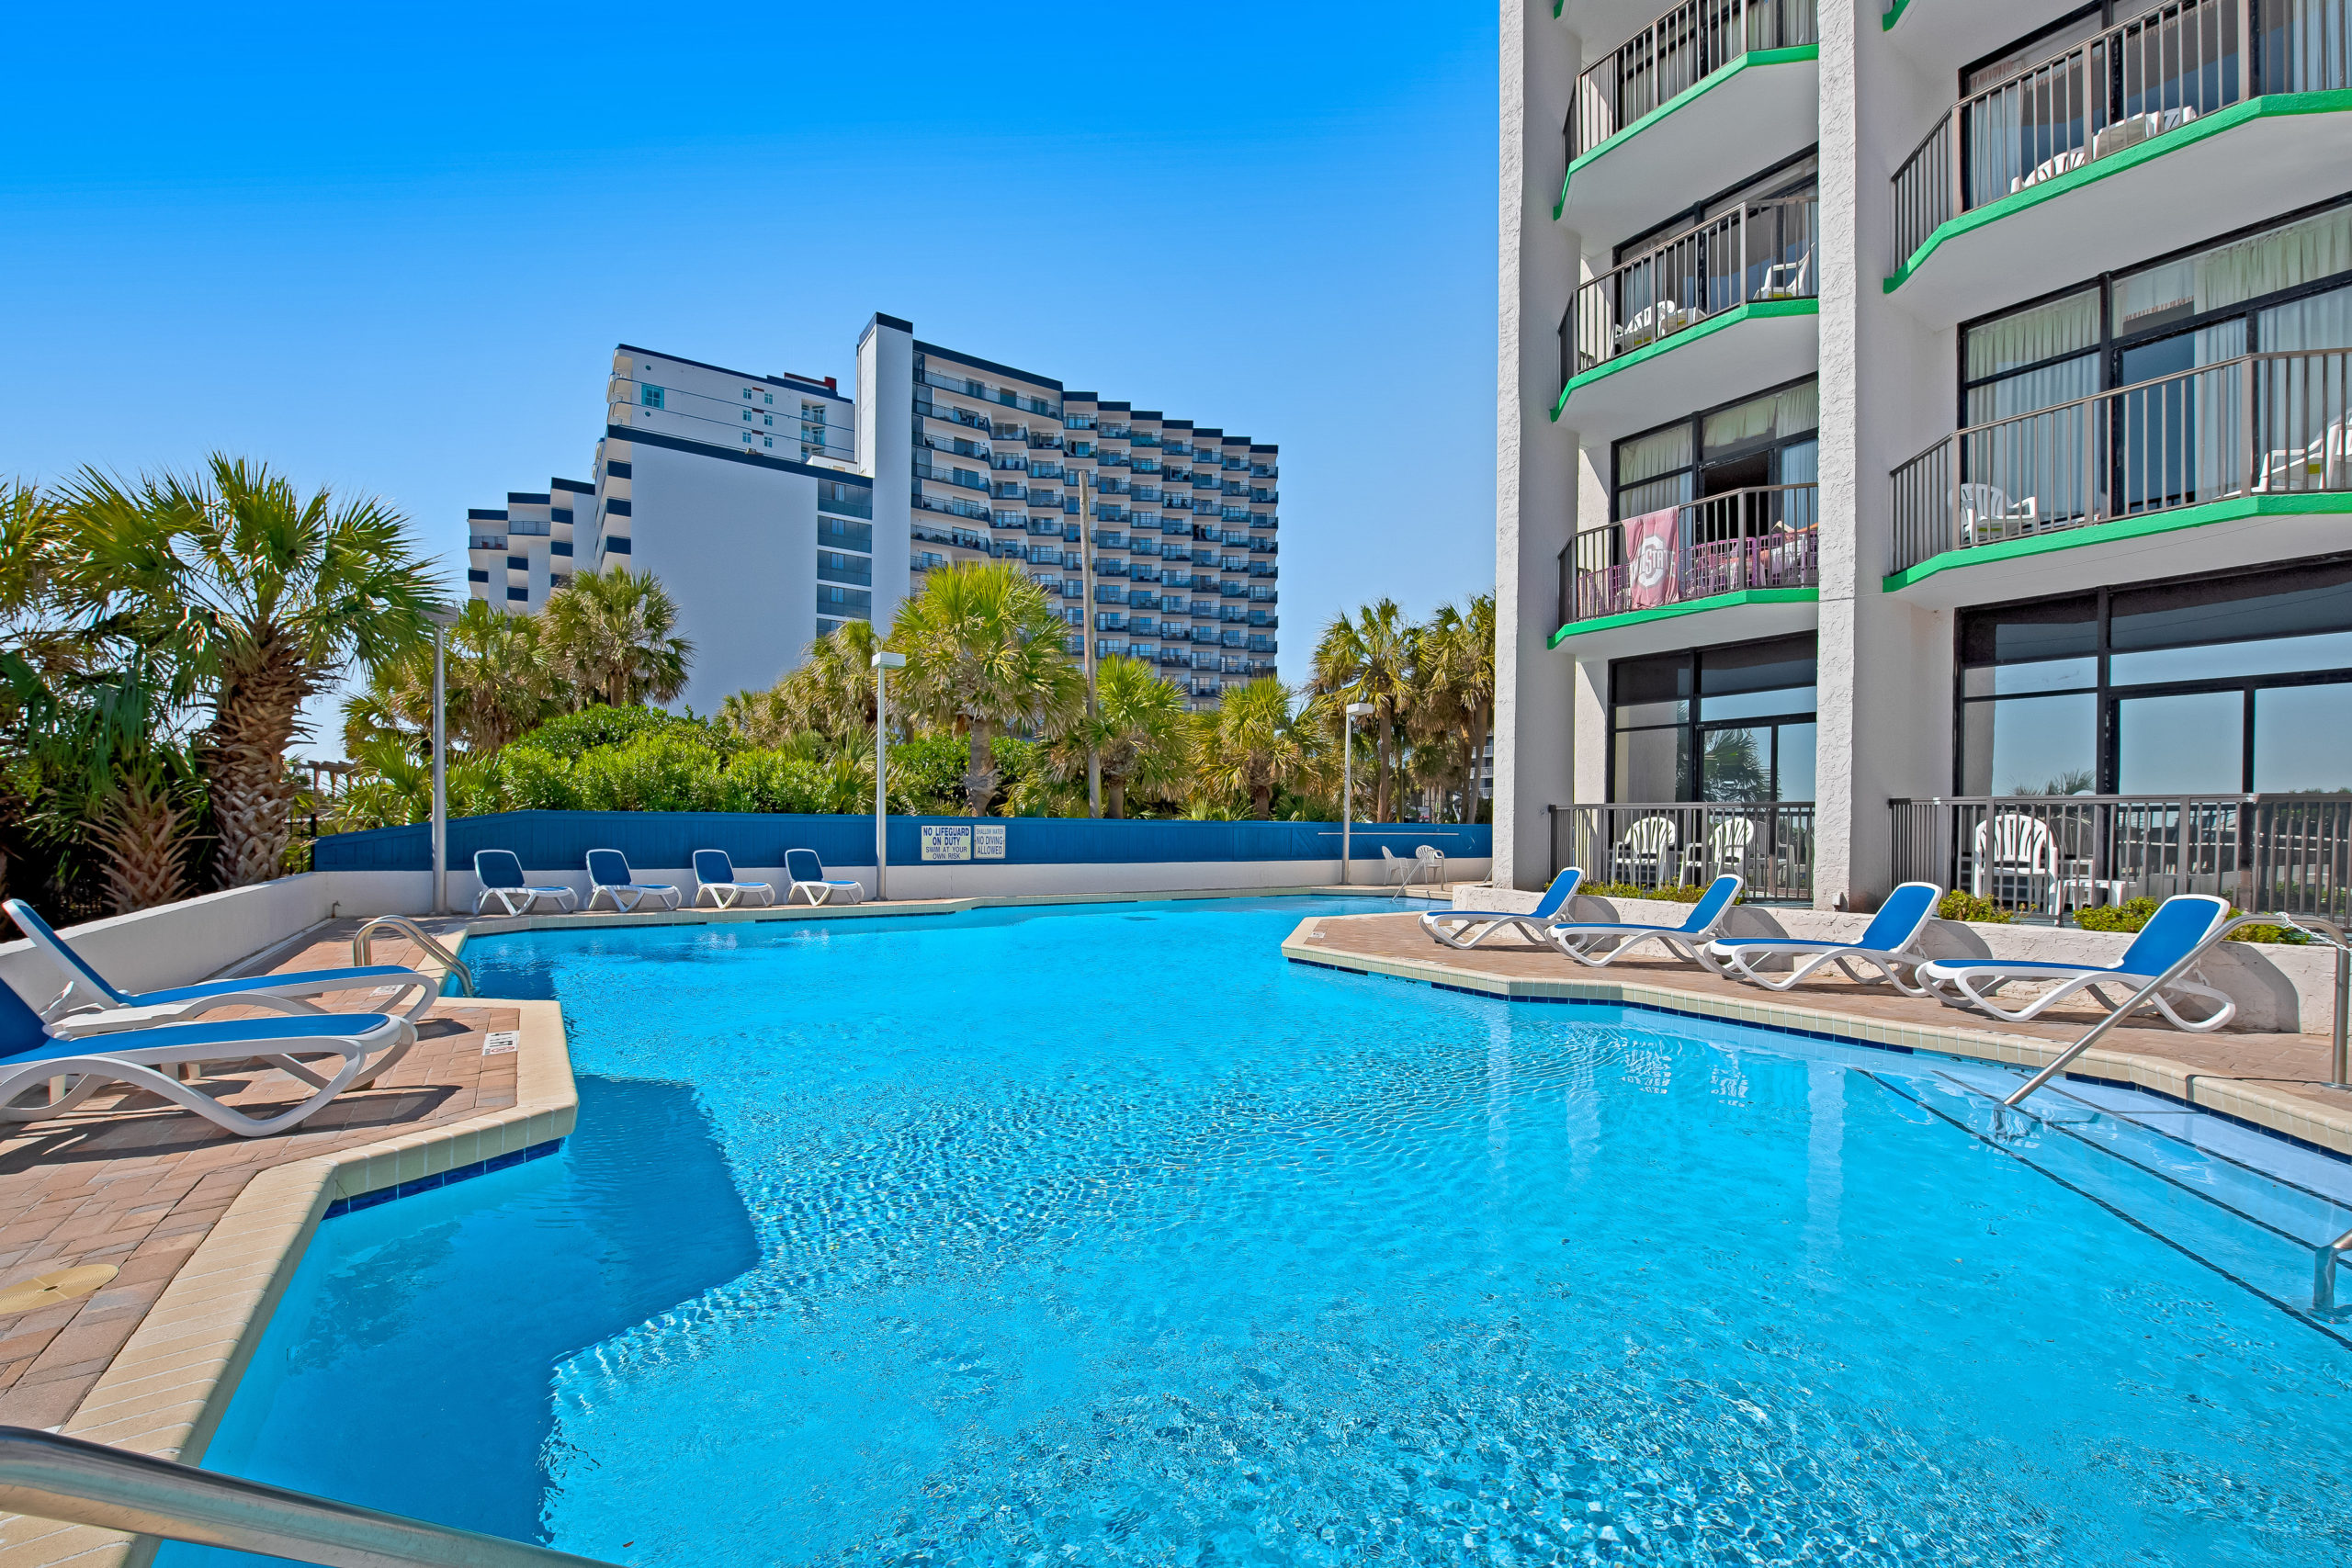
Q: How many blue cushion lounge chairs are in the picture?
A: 10